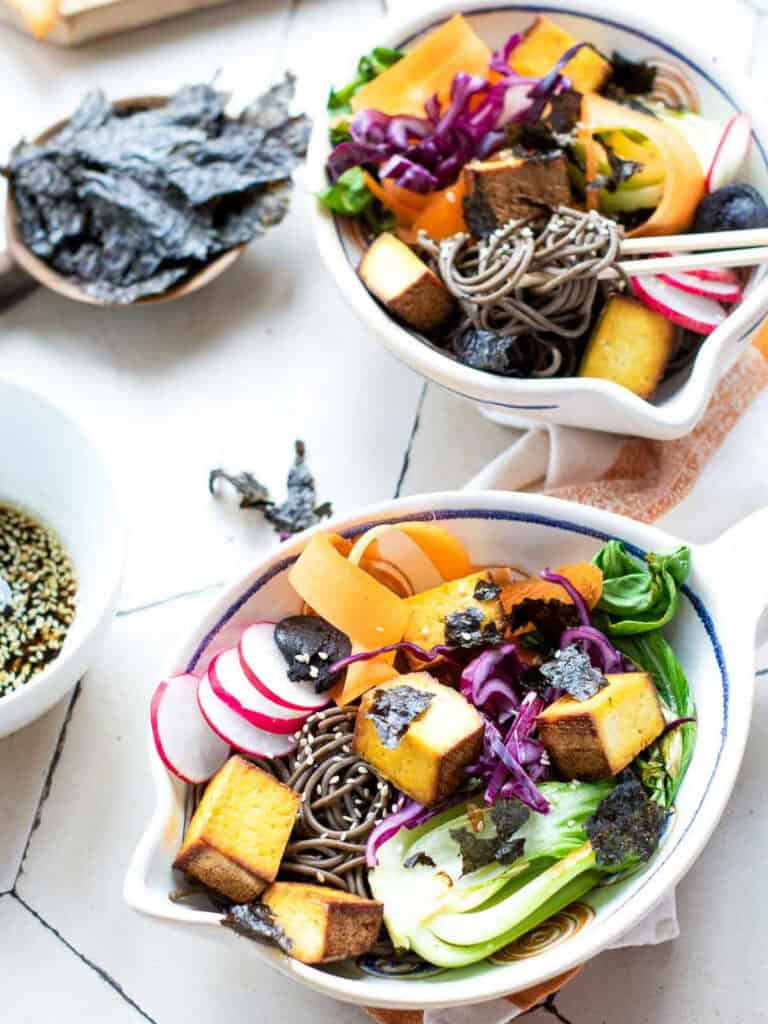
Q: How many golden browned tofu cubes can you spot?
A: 9